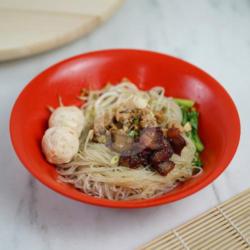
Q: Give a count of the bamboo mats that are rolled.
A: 0